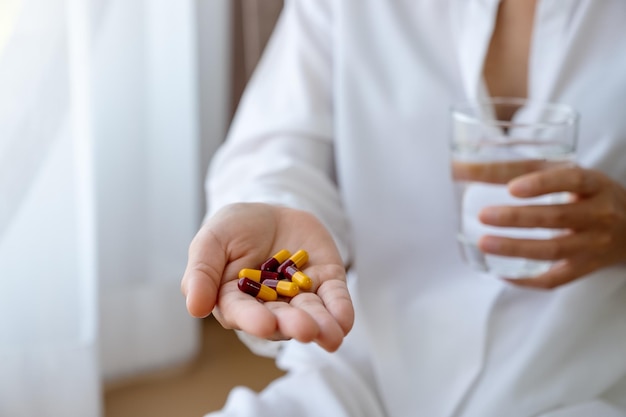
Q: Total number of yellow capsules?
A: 6